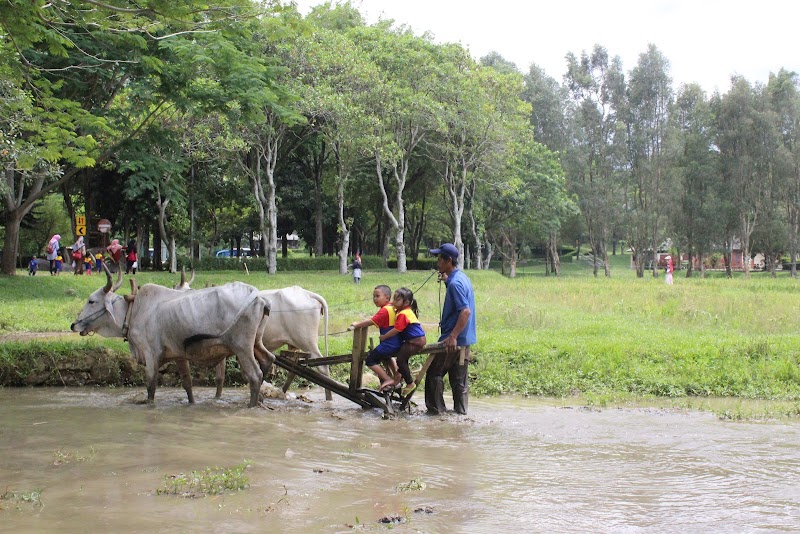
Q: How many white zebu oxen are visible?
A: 2